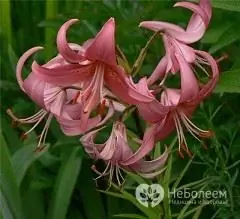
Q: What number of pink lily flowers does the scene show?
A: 5